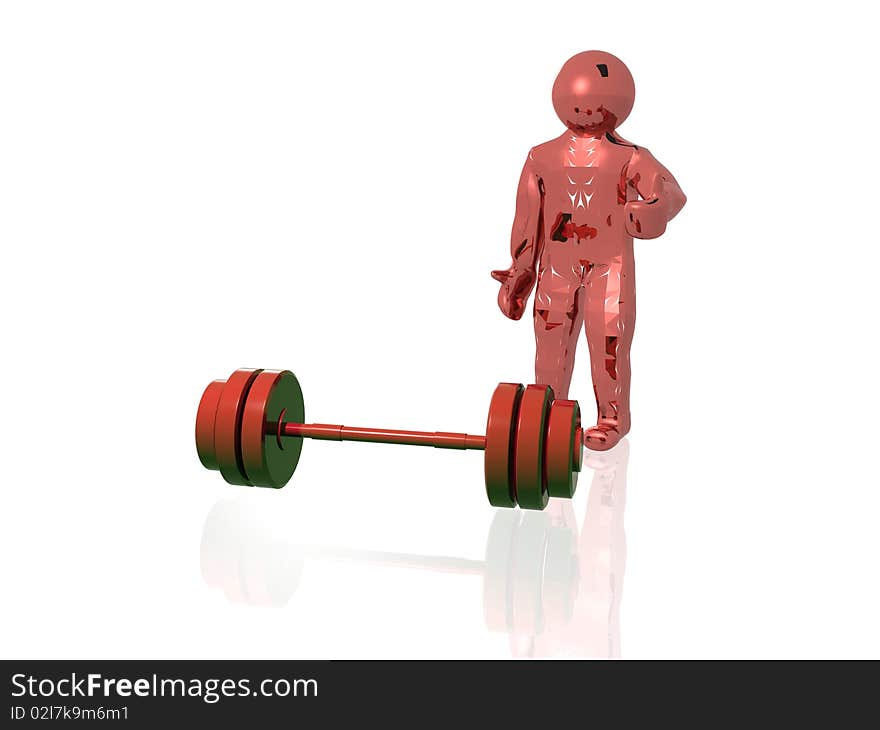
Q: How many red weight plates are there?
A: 6